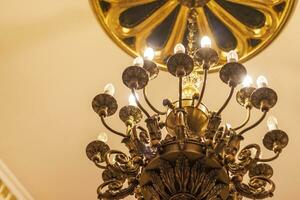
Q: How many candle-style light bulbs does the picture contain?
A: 11